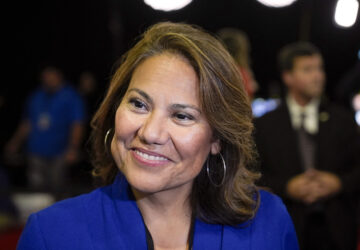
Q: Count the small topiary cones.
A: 0